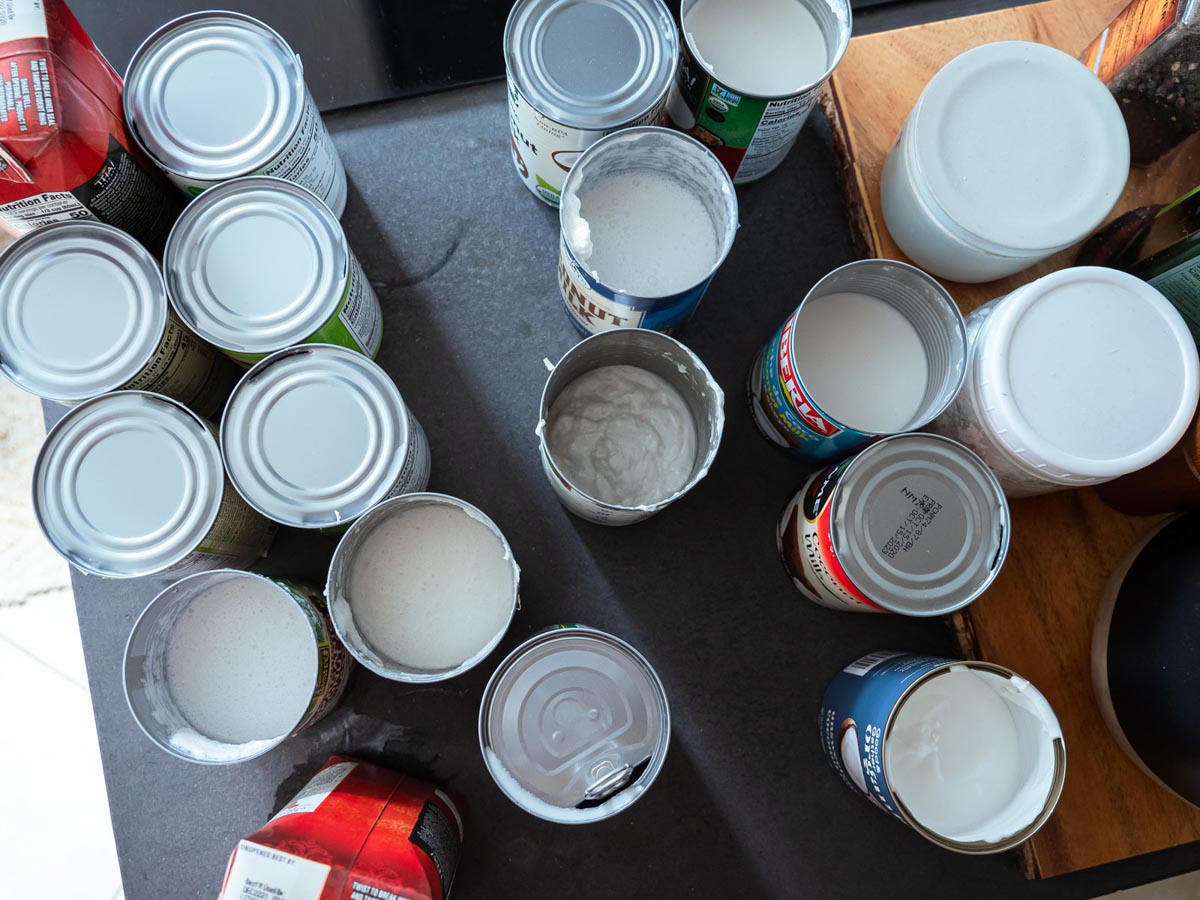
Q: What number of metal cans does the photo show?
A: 15